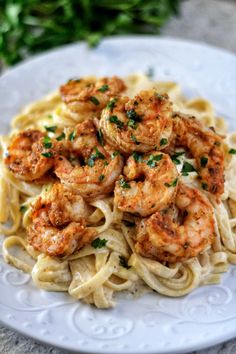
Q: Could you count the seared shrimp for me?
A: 8